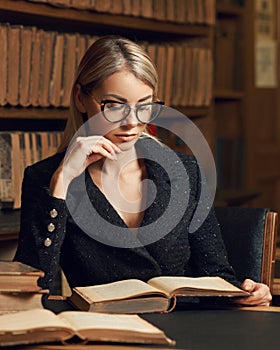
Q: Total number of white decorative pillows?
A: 0